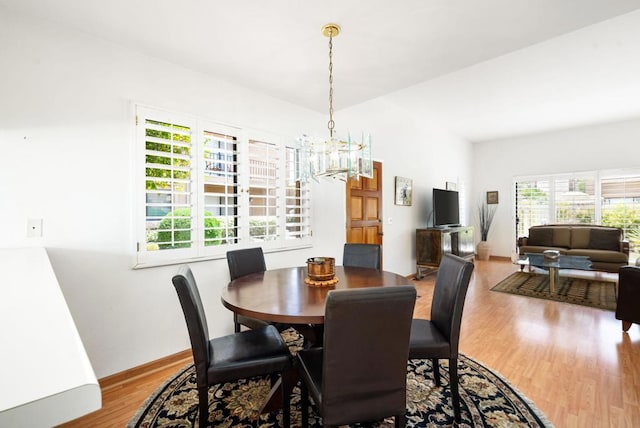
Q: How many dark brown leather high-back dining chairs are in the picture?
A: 5